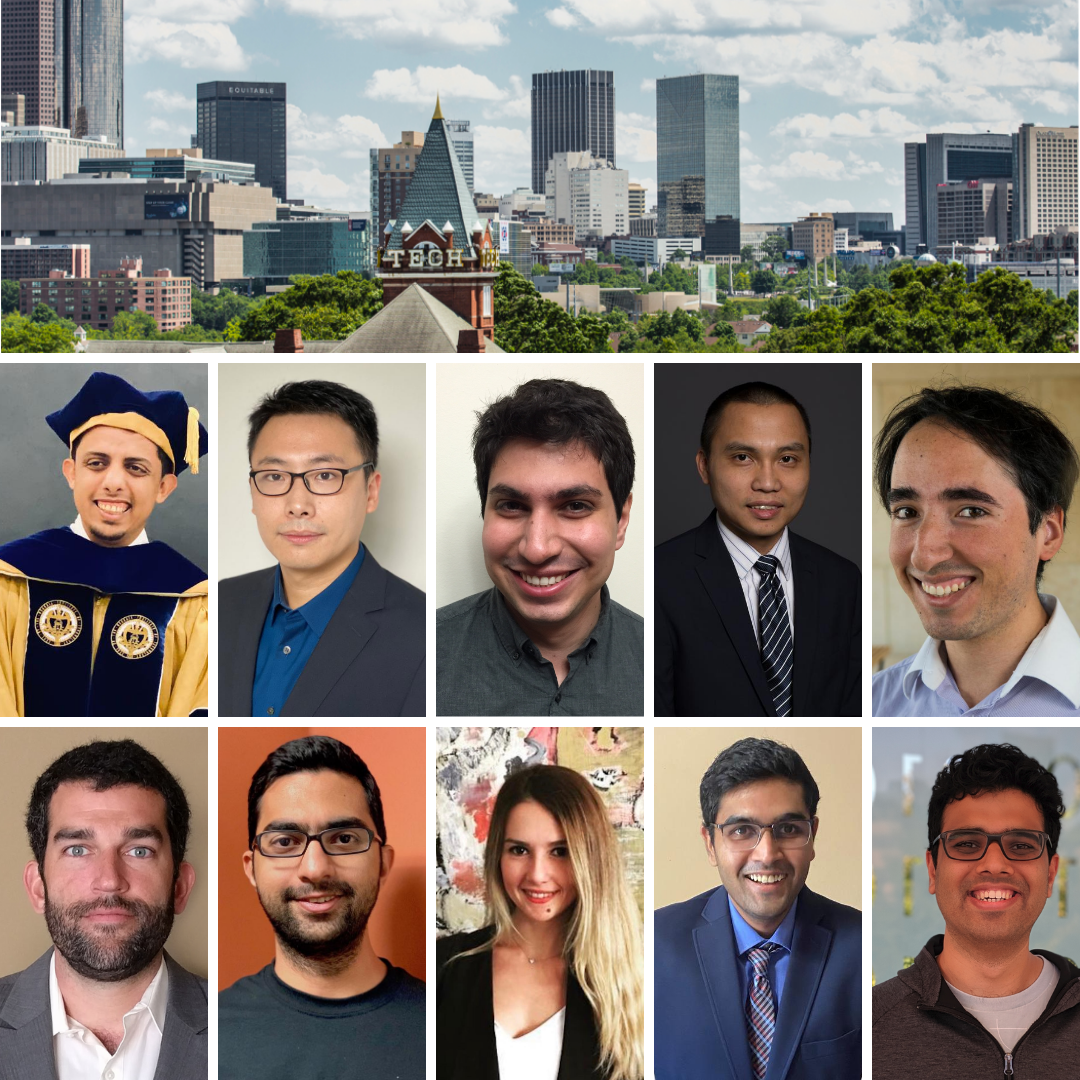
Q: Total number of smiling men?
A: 7